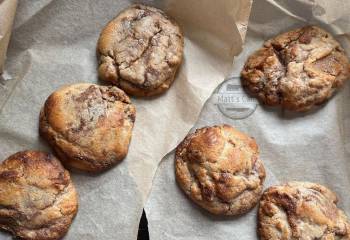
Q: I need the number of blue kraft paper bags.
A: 0